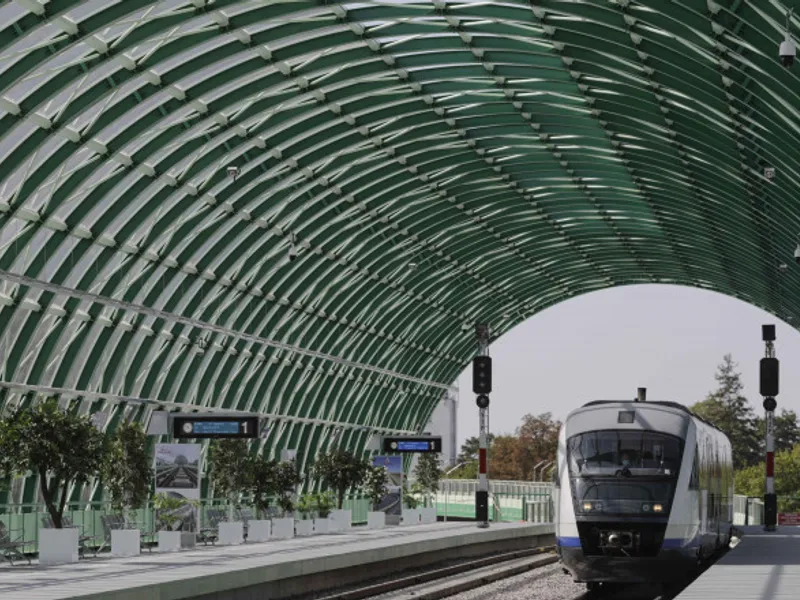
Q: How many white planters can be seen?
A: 12